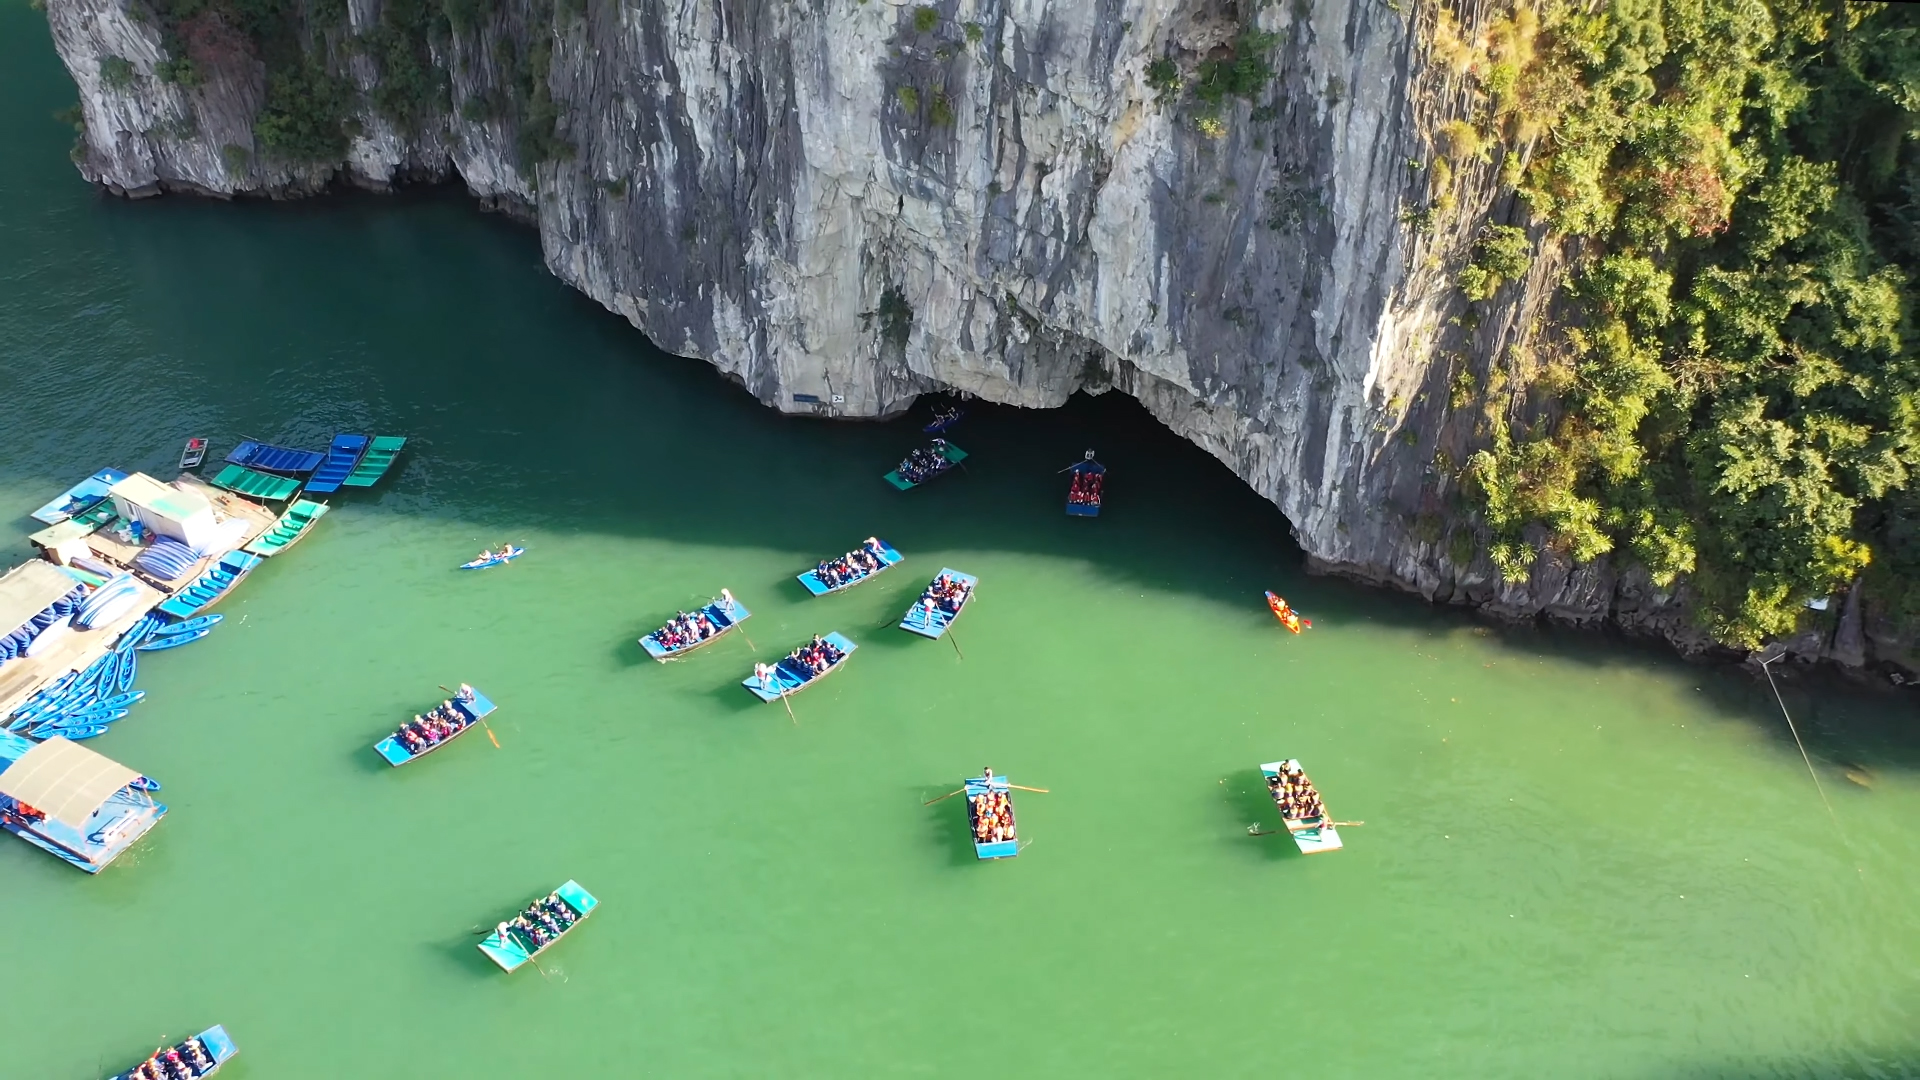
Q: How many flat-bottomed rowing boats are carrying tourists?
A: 11